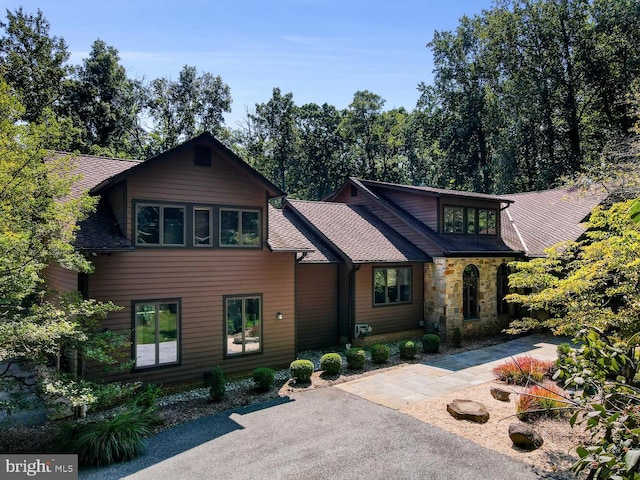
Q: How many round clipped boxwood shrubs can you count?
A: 7